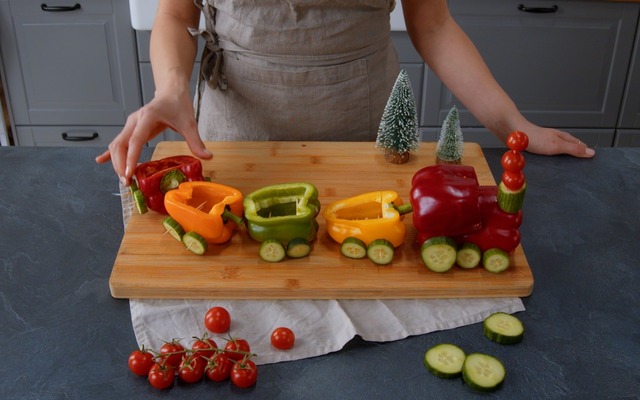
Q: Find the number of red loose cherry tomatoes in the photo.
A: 2